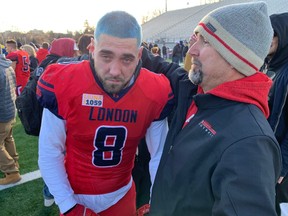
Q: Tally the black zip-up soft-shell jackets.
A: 1